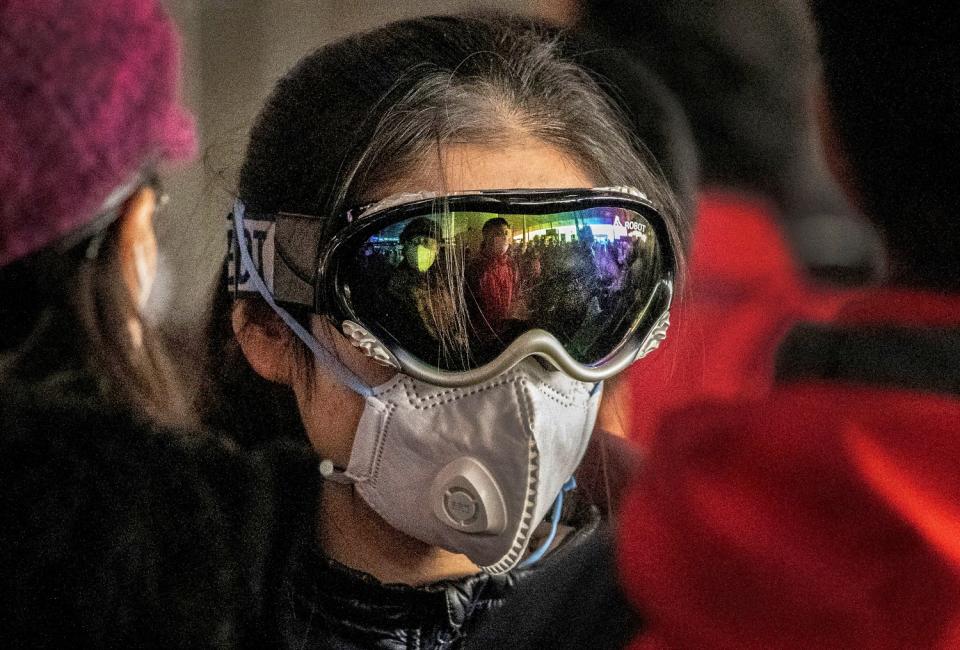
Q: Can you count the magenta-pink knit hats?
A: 1